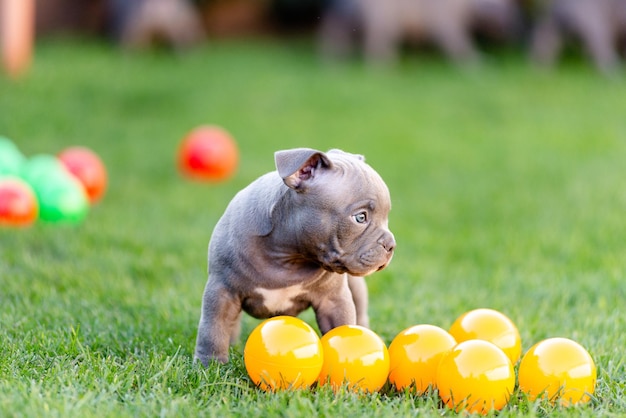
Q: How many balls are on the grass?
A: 12